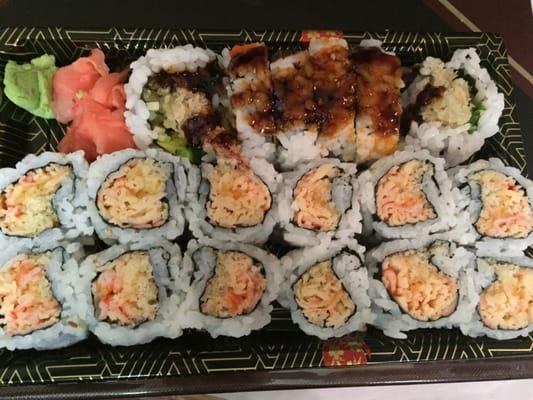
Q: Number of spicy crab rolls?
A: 12